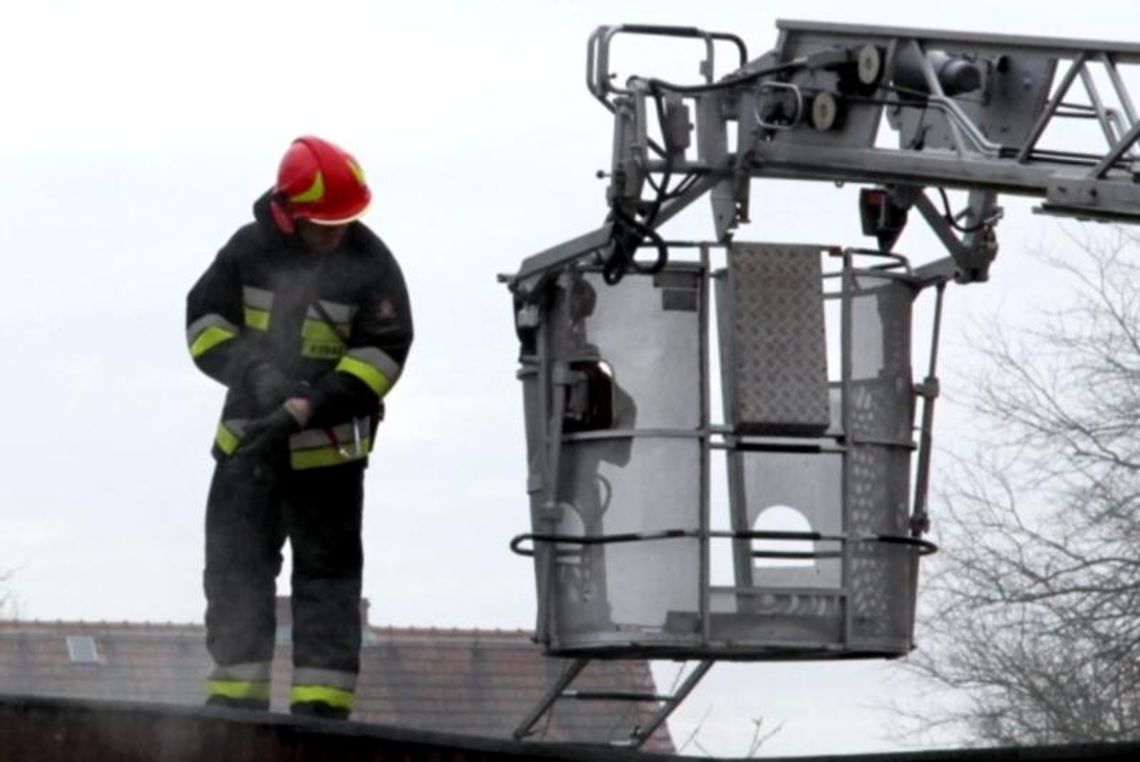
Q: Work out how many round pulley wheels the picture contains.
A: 2